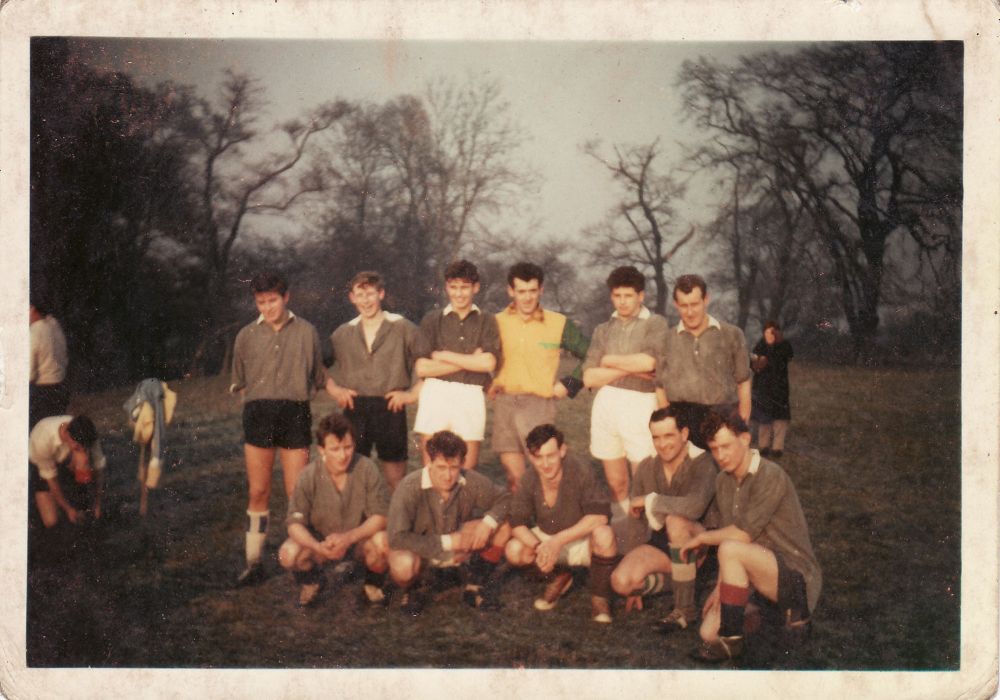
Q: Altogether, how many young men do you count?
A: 11